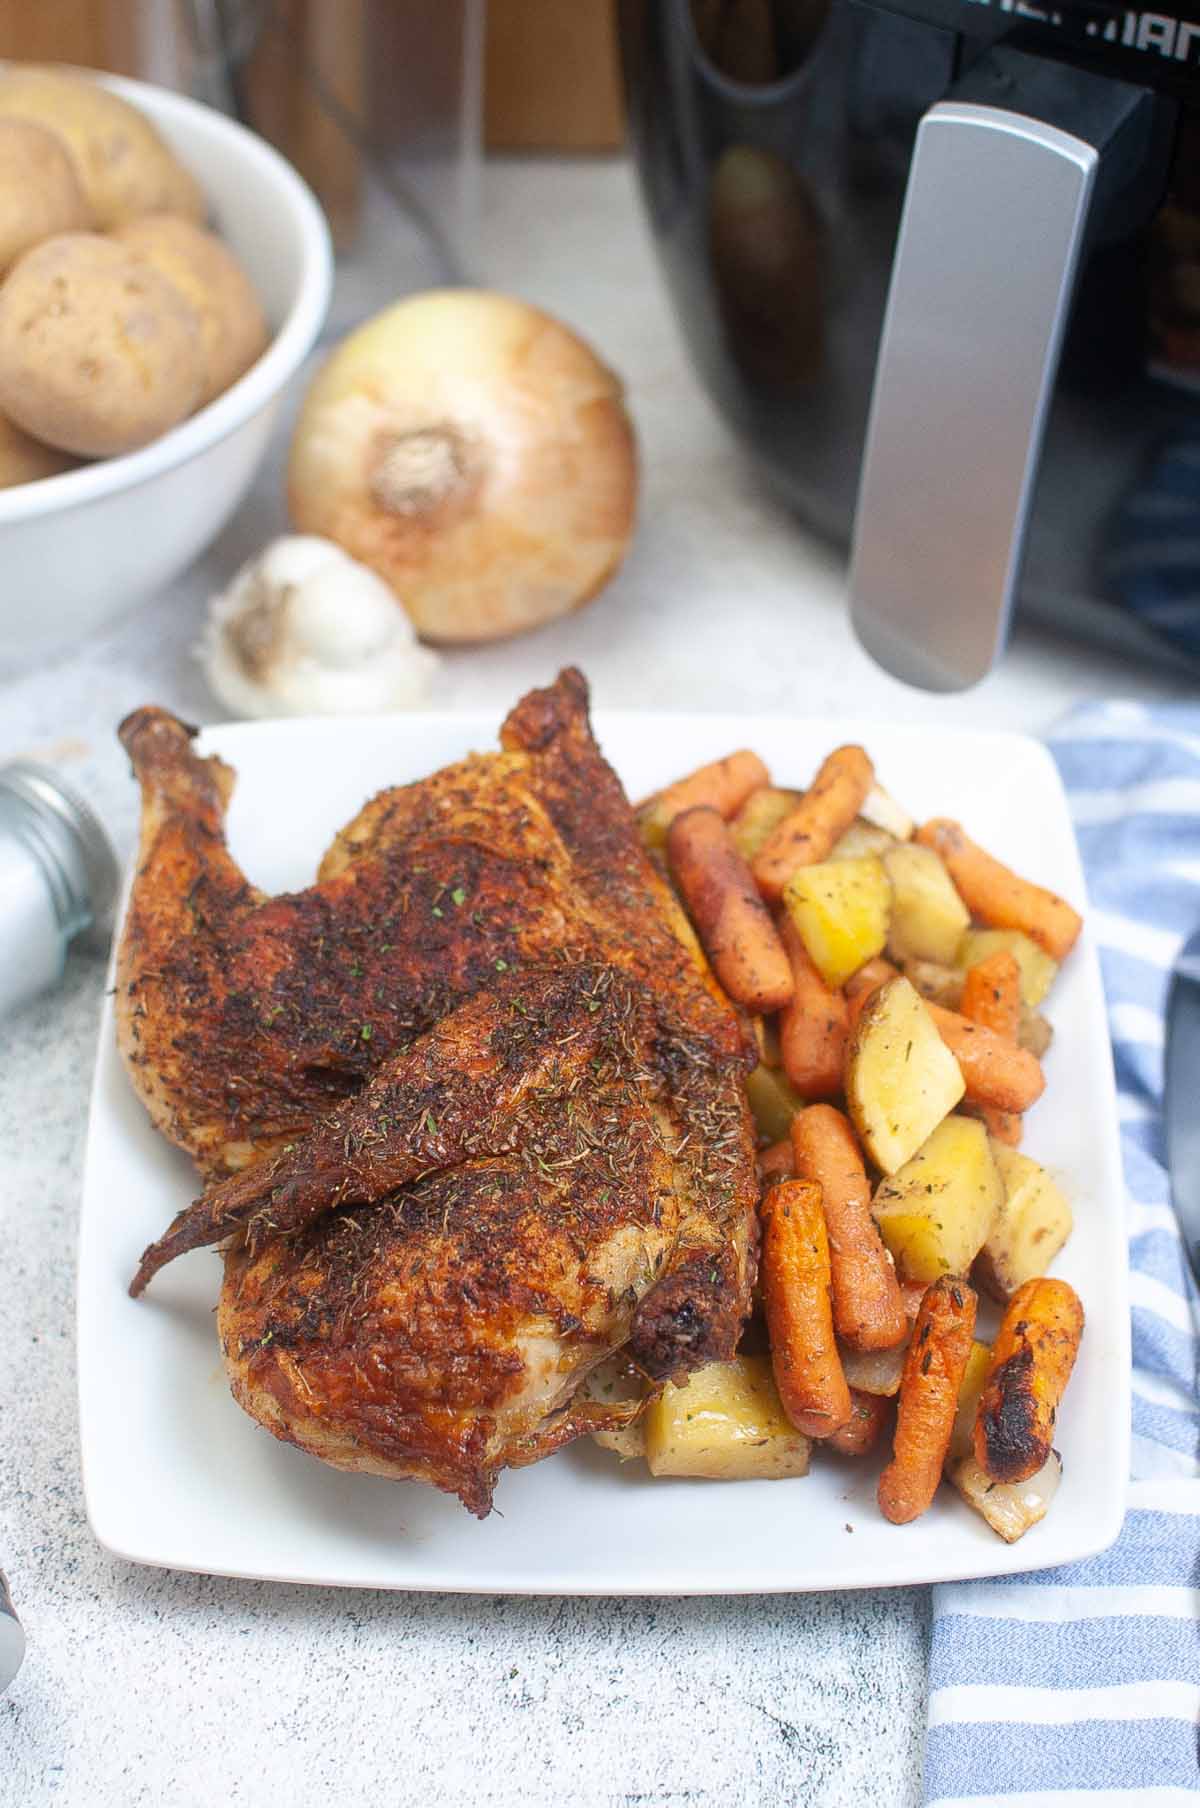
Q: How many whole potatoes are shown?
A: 5